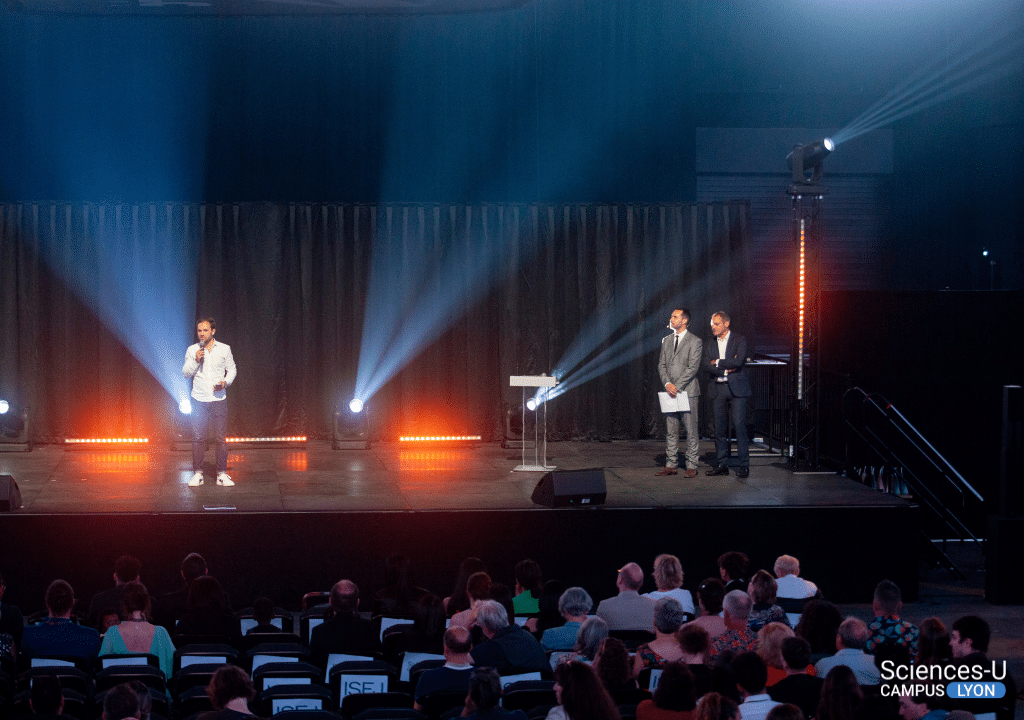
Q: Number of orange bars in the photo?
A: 4